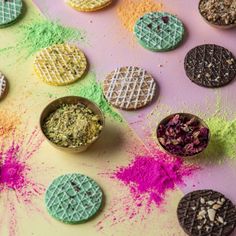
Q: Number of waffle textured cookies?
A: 9